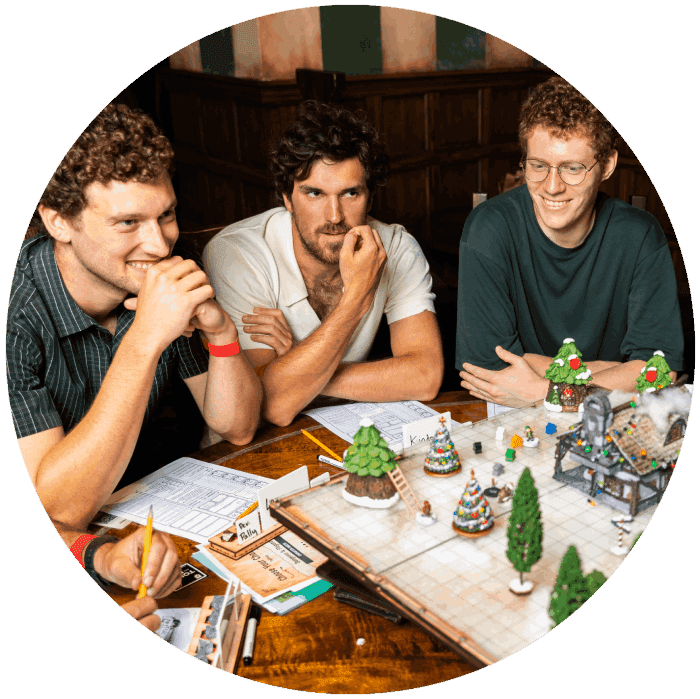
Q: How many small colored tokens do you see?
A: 6